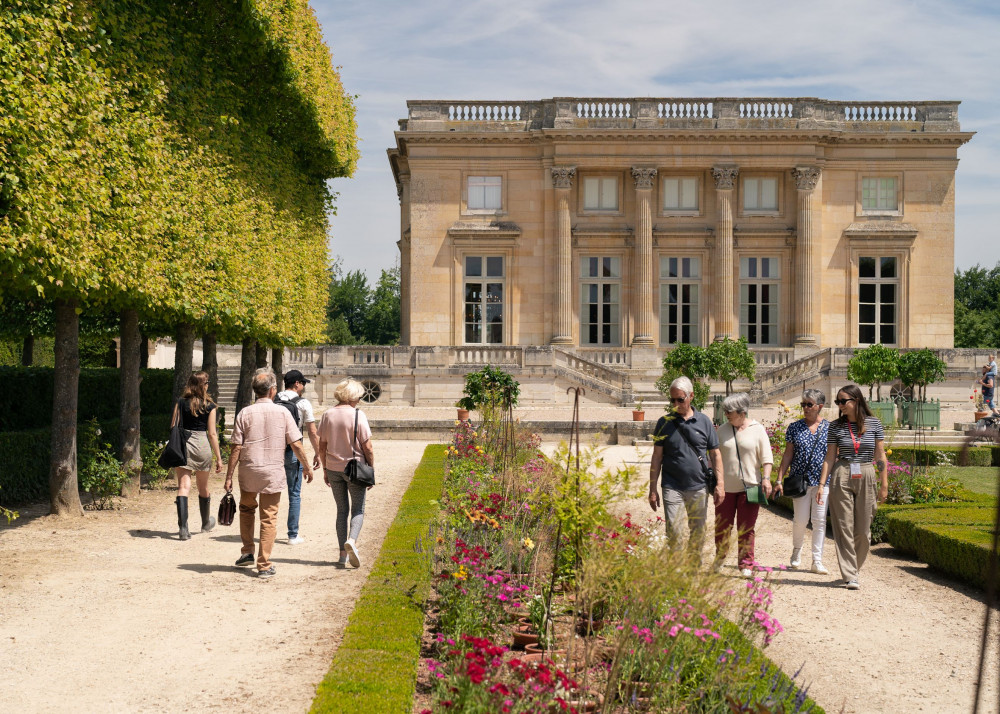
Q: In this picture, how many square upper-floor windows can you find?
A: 5